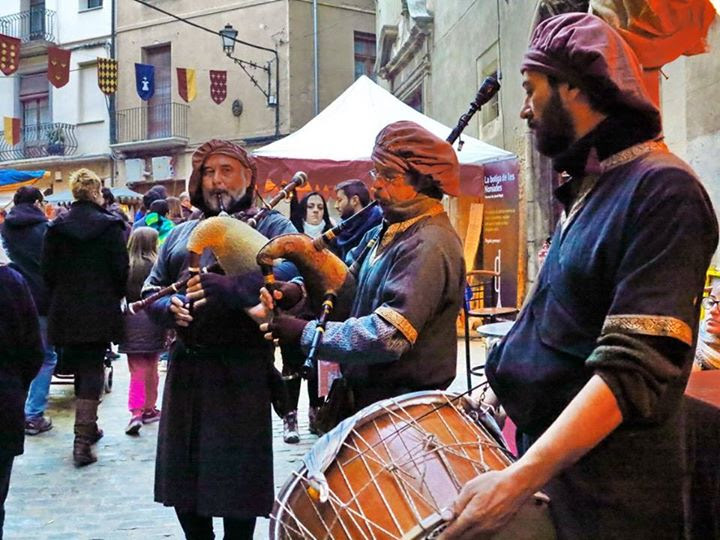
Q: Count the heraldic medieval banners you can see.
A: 7